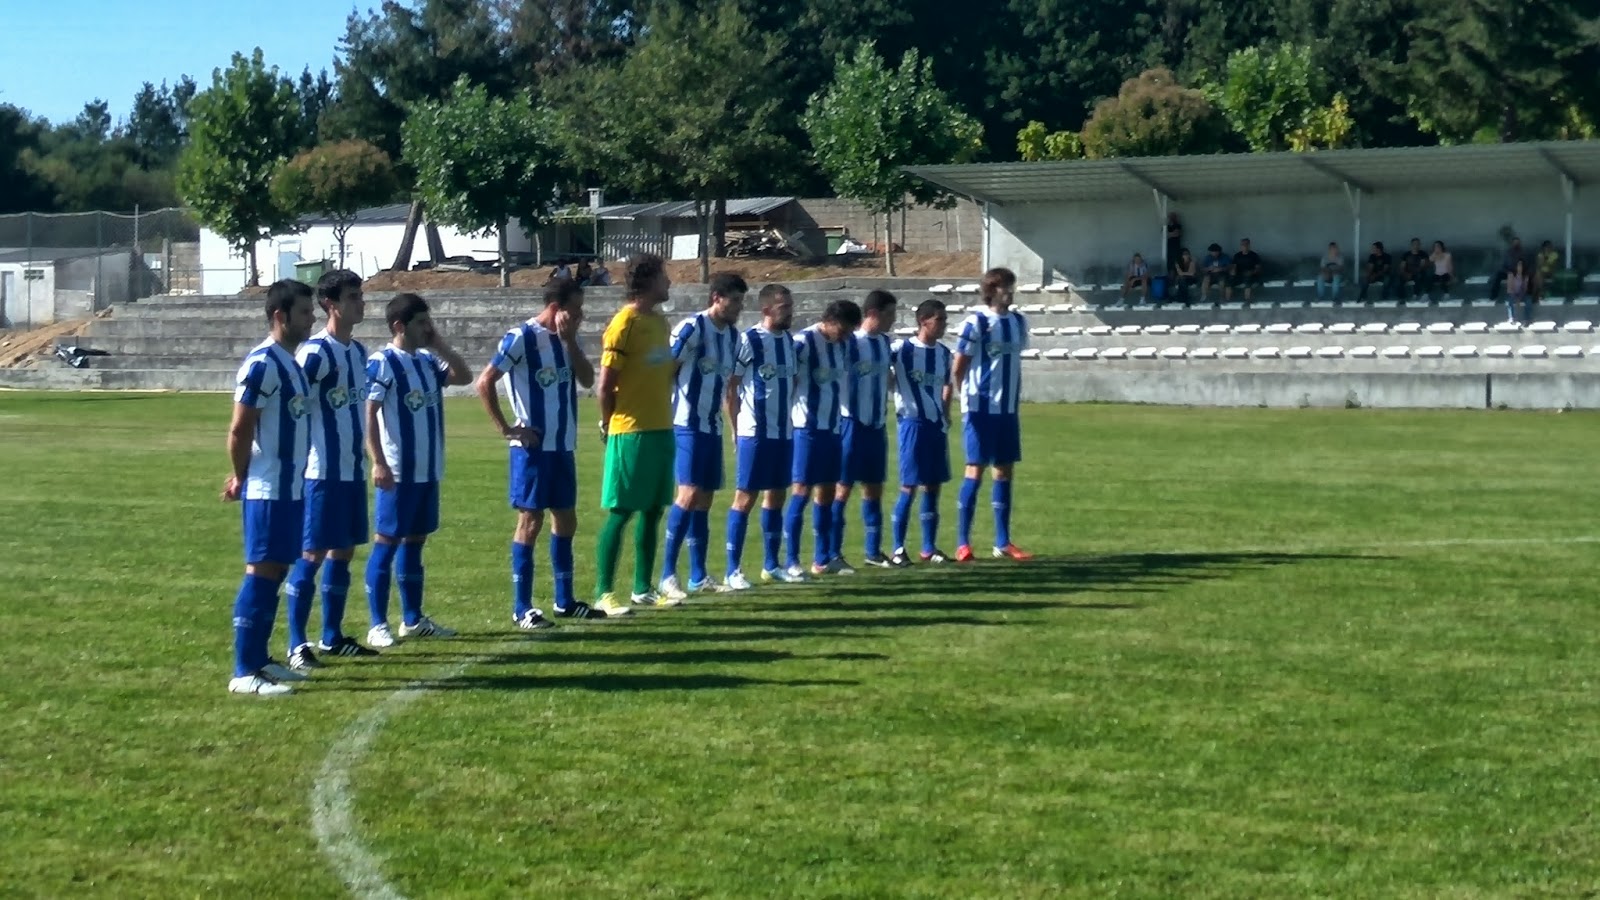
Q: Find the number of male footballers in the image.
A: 11